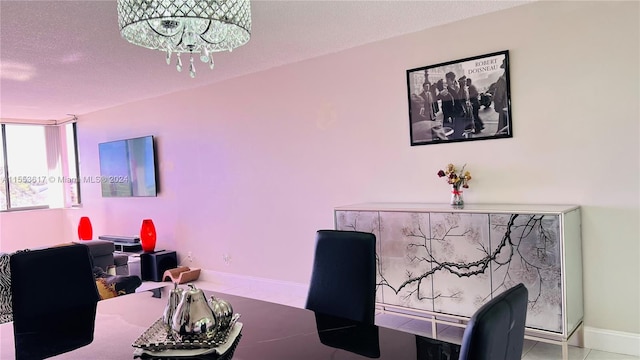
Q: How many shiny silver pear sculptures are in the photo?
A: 2